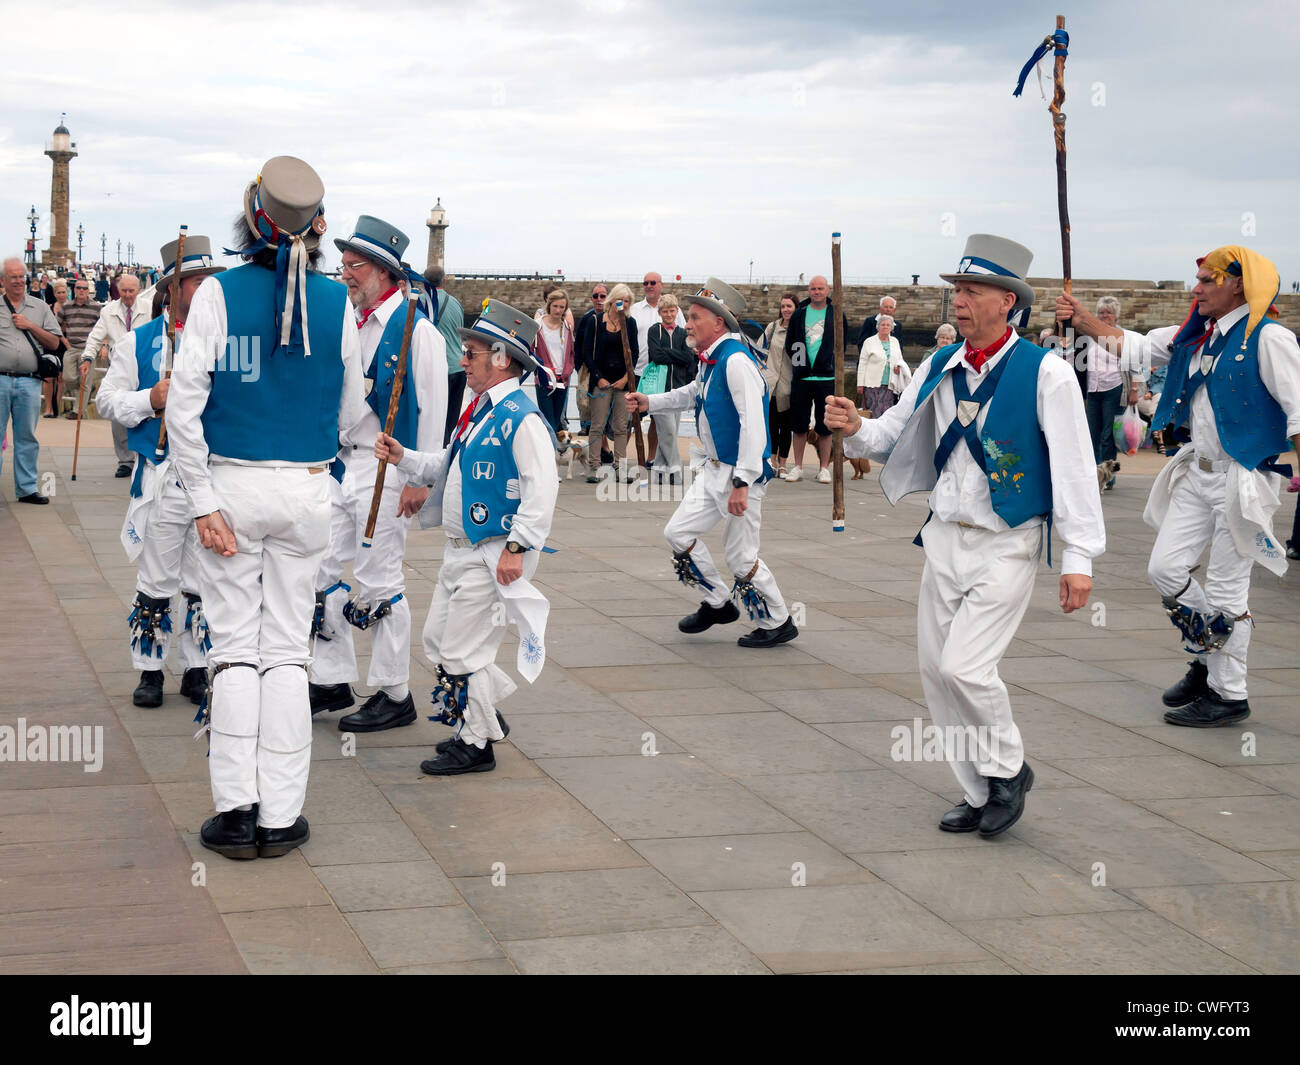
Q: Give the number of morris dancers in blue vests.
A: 7